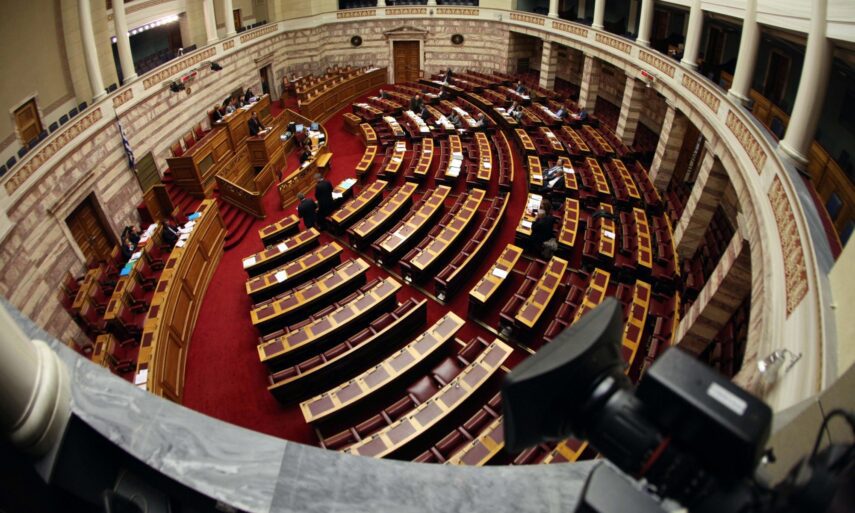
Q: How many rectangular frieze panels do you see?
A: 15